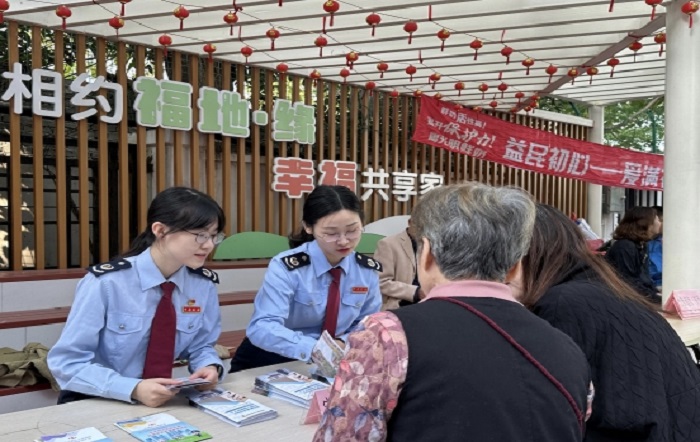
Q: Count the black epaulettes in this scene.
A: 4